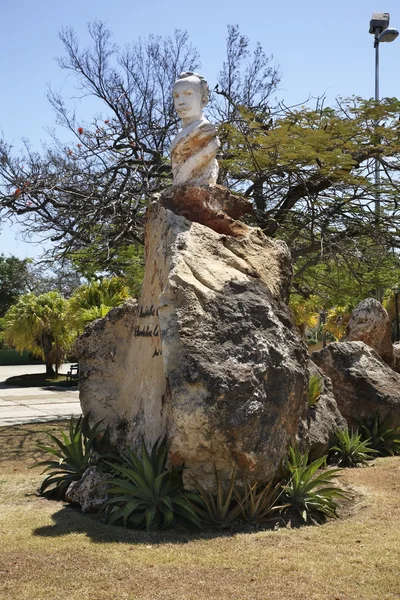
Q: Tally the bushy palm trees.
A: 2